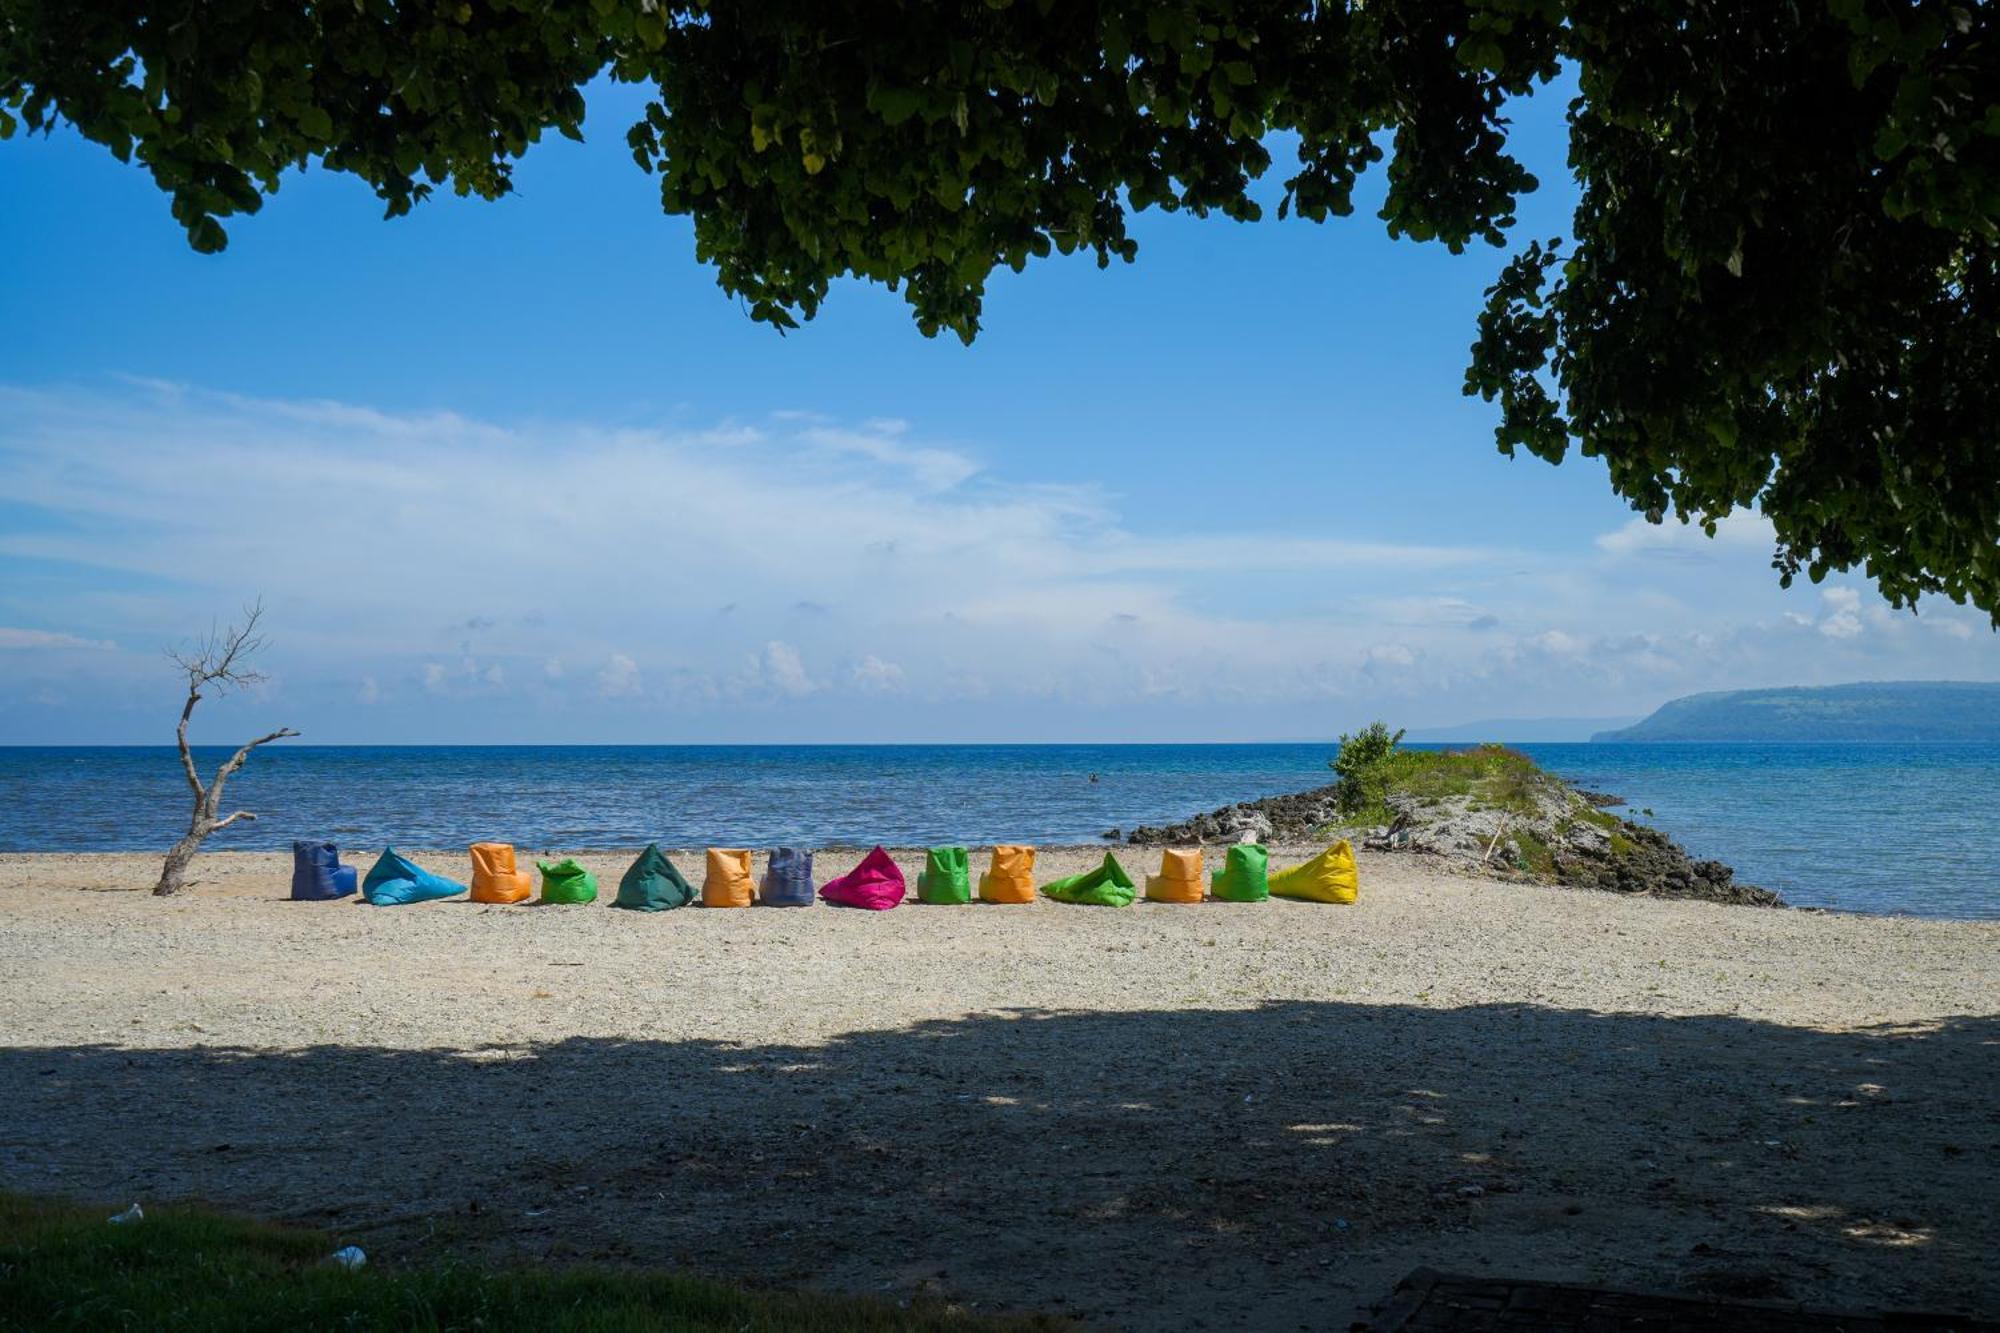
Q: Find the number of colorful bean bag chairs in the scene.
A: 14